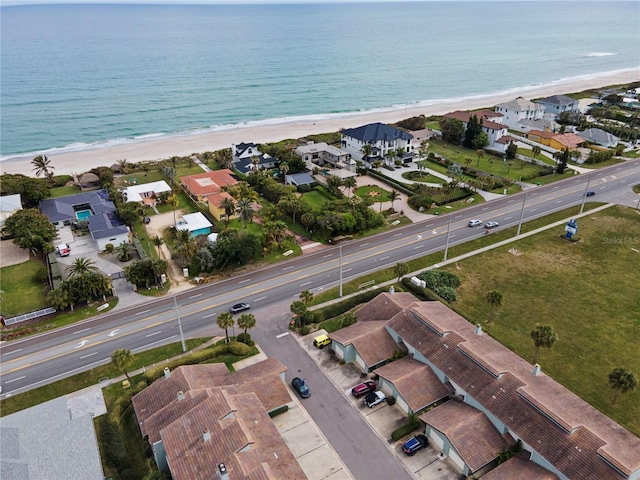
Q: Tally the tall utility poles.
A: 5